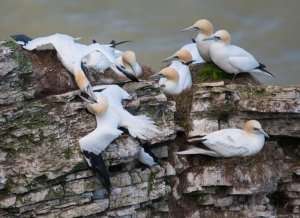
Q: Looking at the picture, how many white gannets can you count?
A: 8